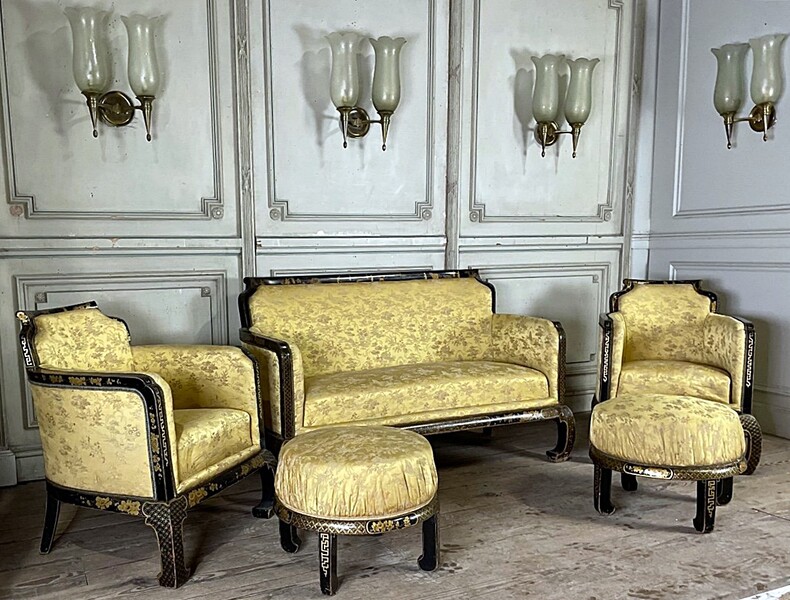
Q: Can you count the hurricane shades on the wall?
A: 8